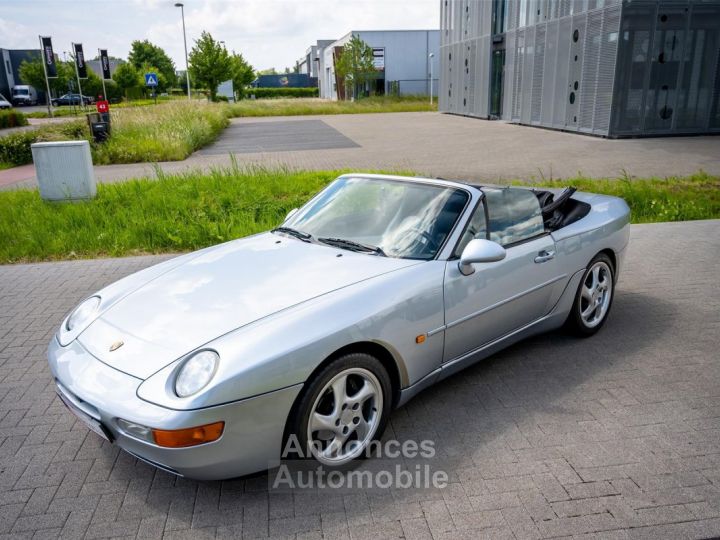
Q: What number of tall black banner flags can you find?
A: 3